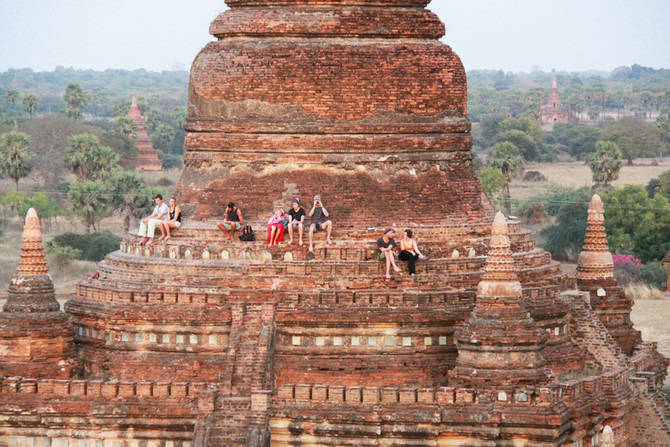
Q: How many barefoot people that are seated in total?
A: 8